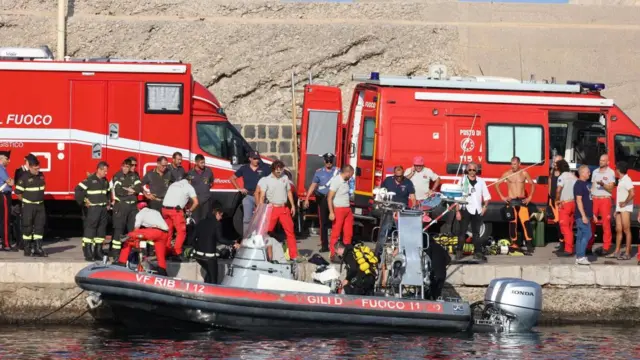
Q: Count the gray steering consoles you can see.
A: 1